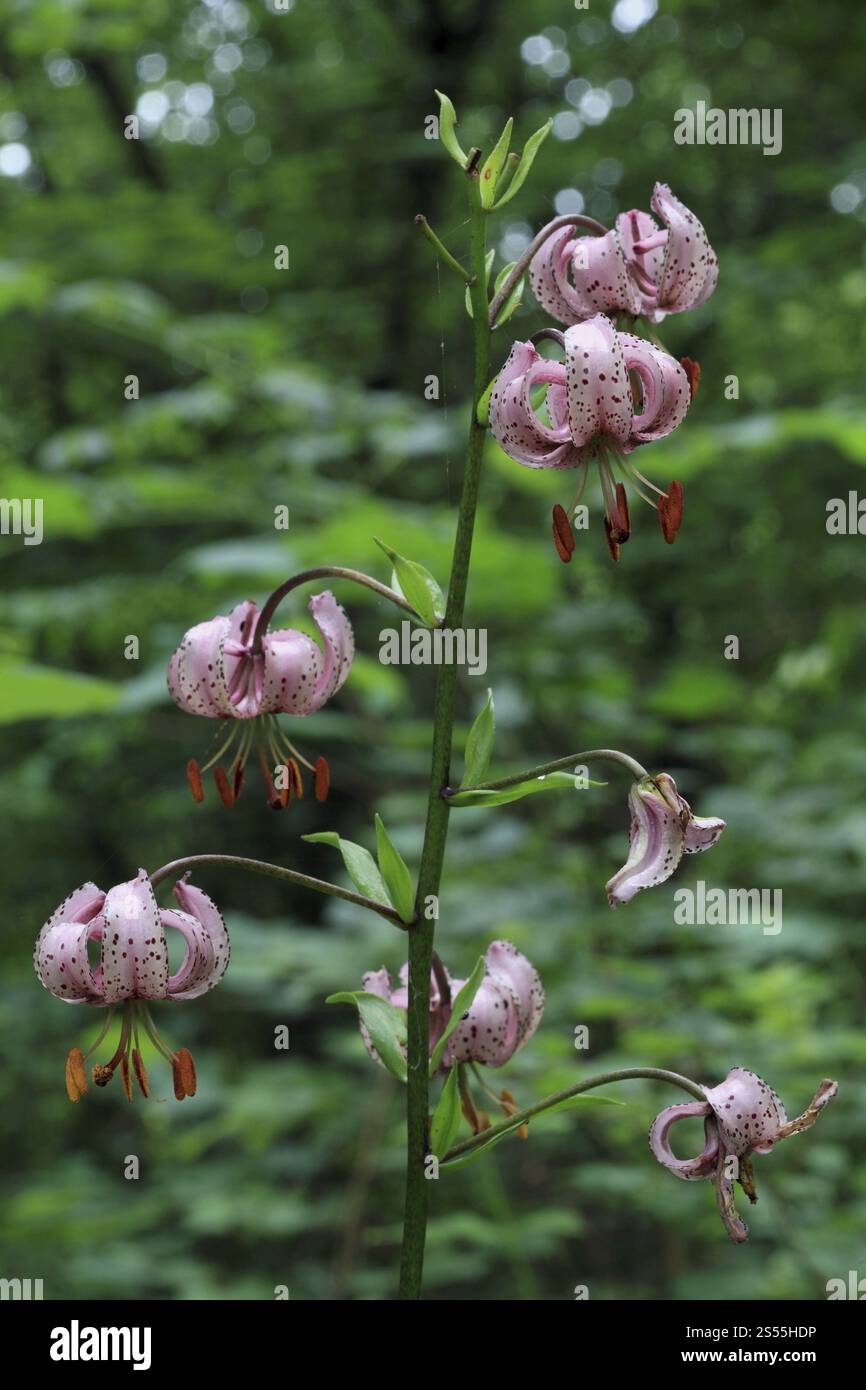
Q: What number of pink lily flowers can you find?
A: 7